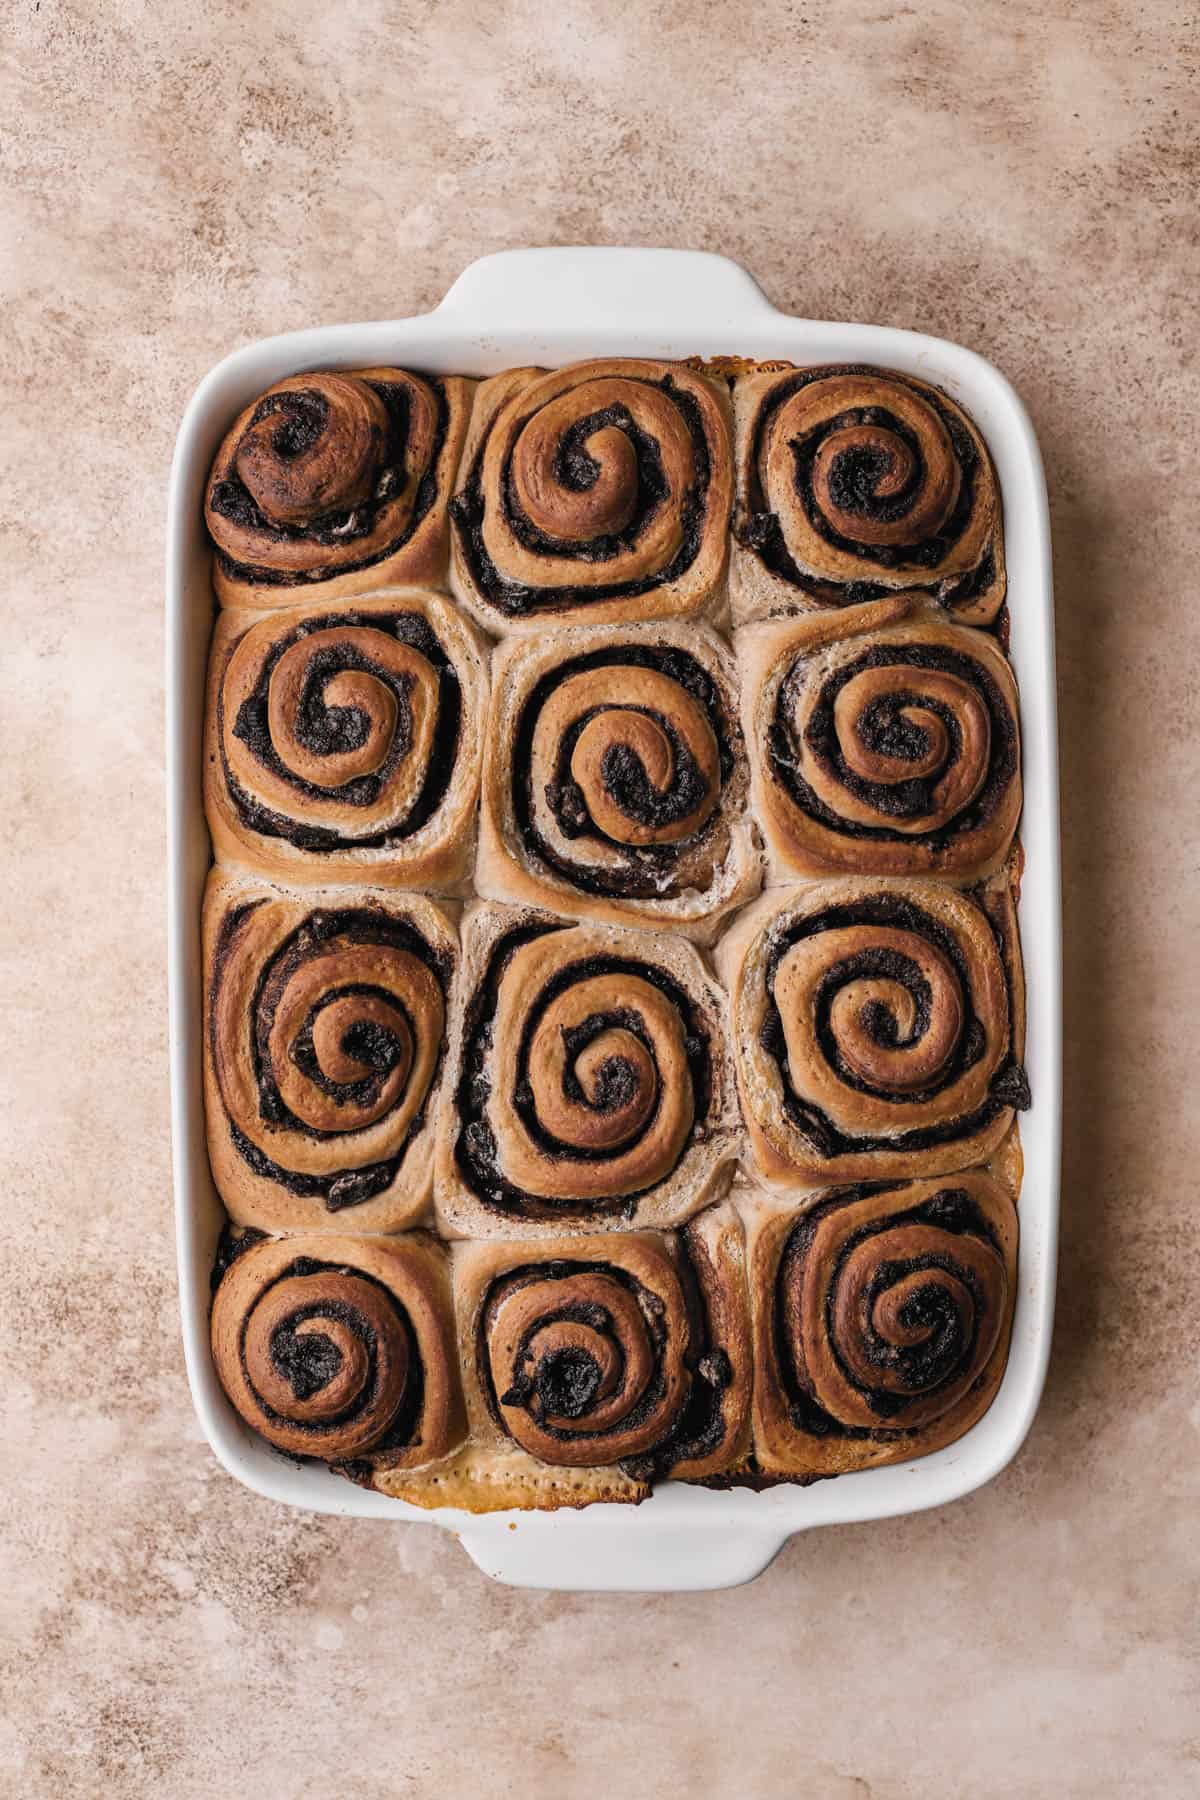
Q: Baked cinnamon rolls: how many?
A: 12